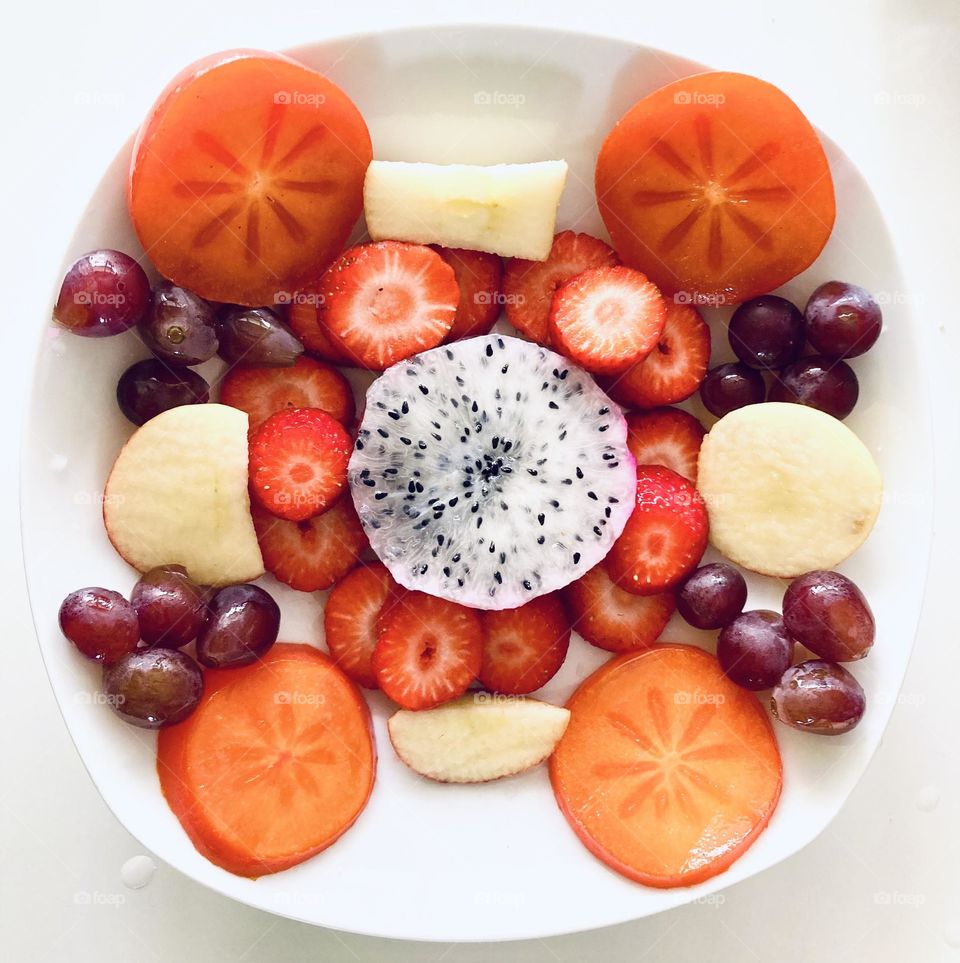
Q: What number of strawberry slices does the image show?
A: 15